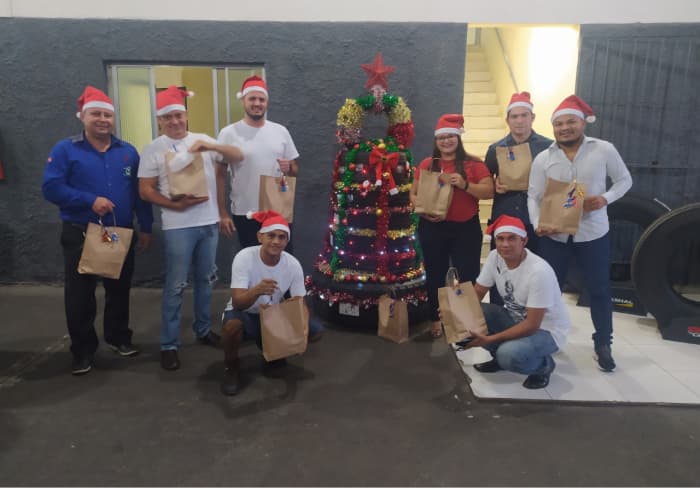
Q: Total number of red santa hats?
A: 8